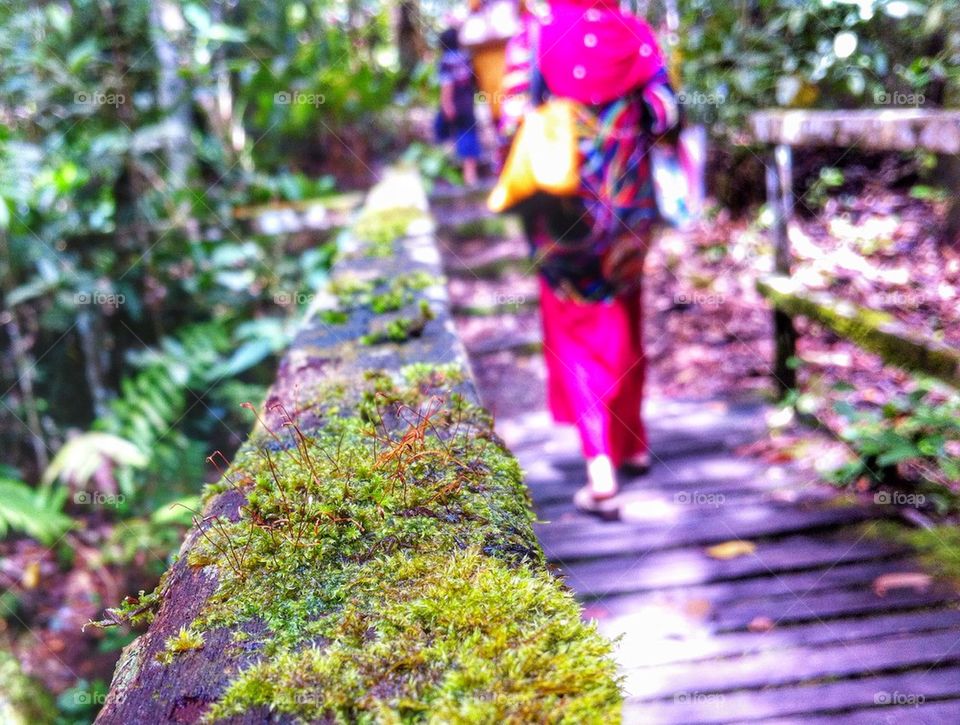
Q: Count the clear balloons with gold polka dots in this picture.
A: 0